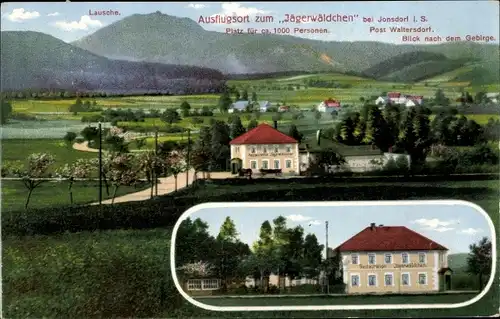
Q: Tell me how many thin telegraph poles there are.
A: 4